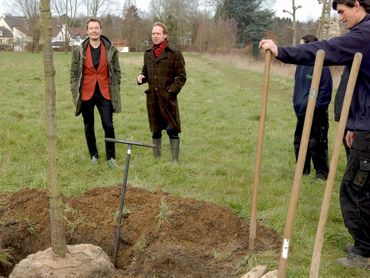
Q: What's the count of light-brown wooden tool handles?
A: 3